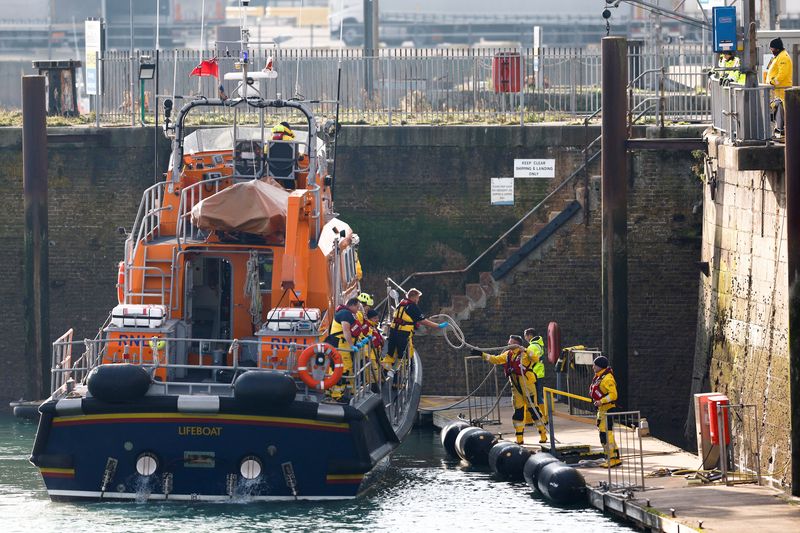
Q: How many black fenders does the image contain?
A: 7